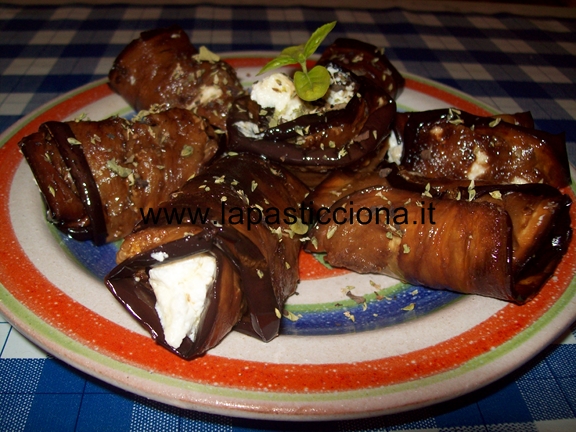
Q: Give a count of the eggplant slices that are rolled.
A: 7